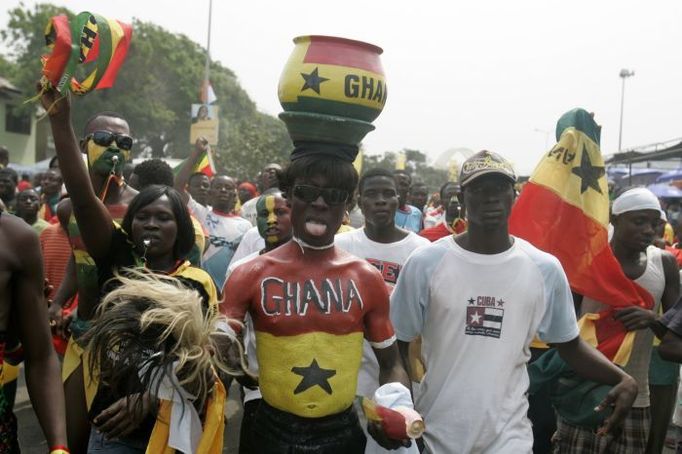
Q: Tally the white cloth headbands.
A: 1